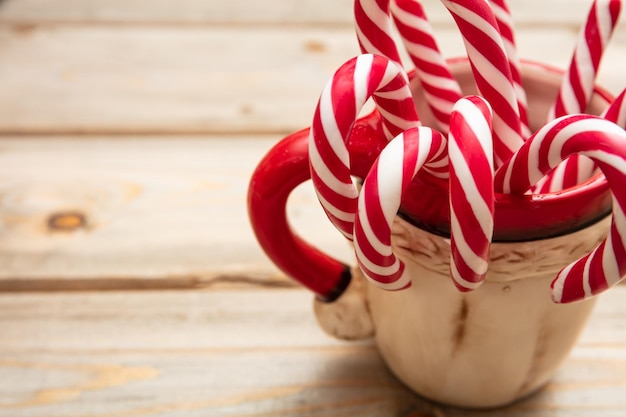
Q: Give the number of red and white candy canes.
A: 10